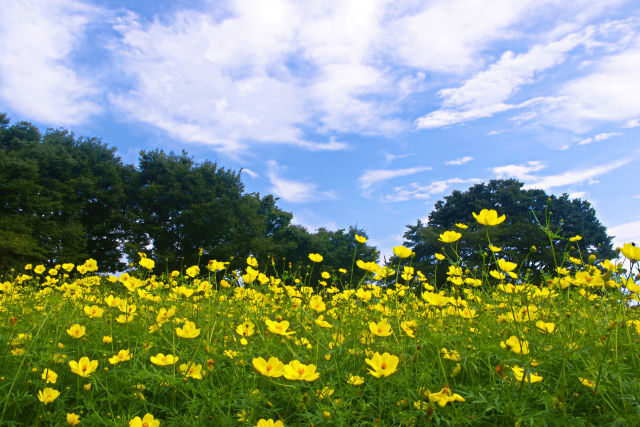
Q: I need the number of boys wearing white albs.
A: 0